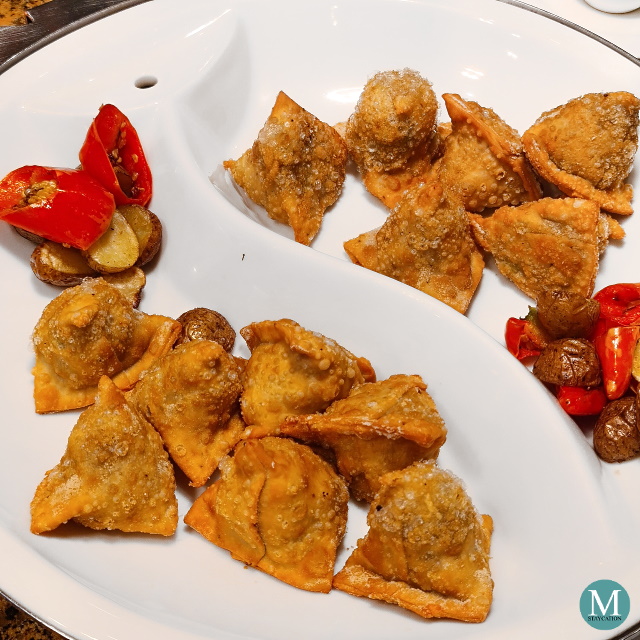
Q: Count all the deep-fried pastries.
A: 13